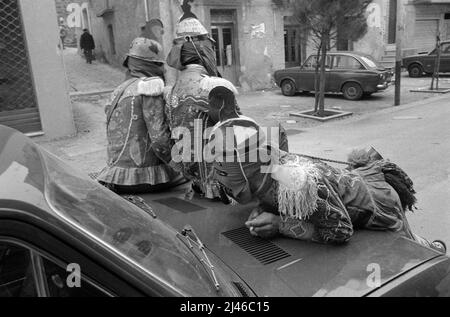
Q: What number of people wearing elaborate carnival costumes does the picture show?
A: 3